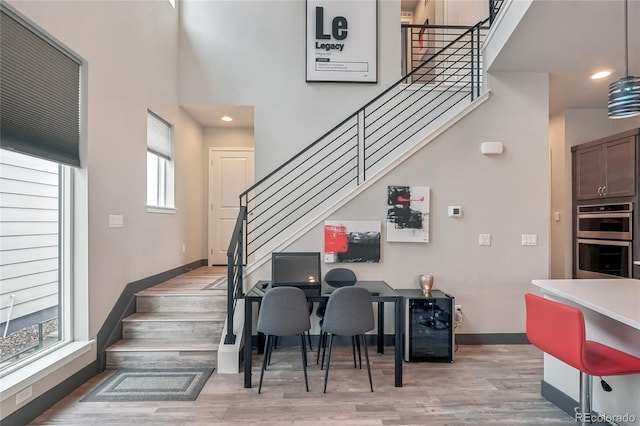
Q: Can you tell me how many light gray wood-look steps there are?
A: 3